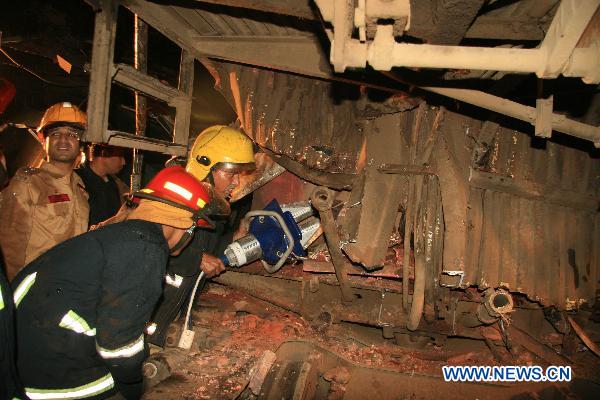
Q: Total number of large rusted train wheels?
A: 0